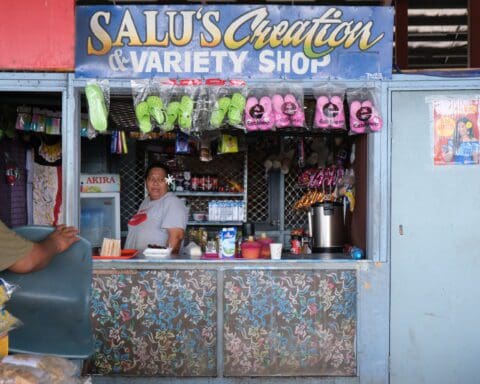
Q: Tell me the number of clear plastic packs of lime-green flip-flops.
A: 4